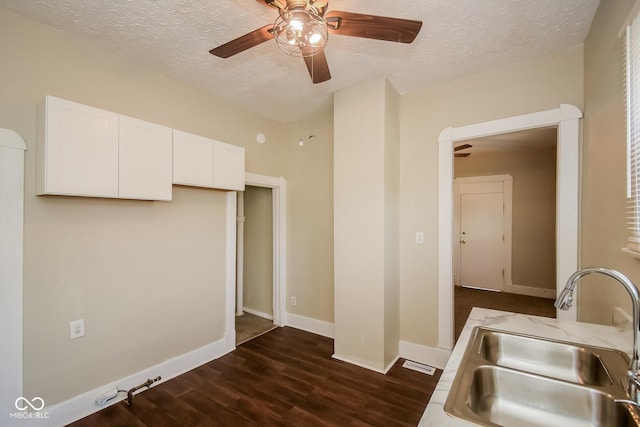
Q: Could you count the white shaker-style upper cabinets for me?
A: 4